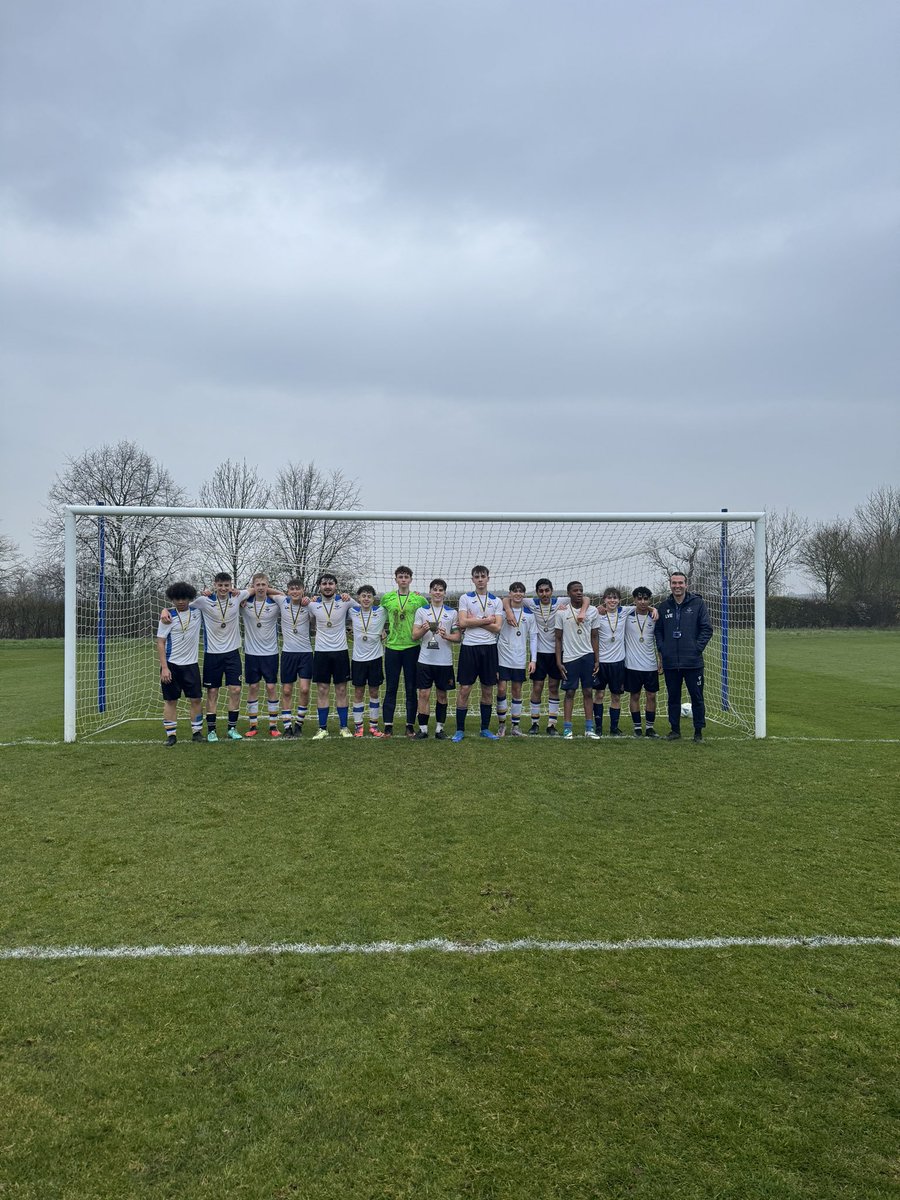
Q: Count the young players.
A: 14